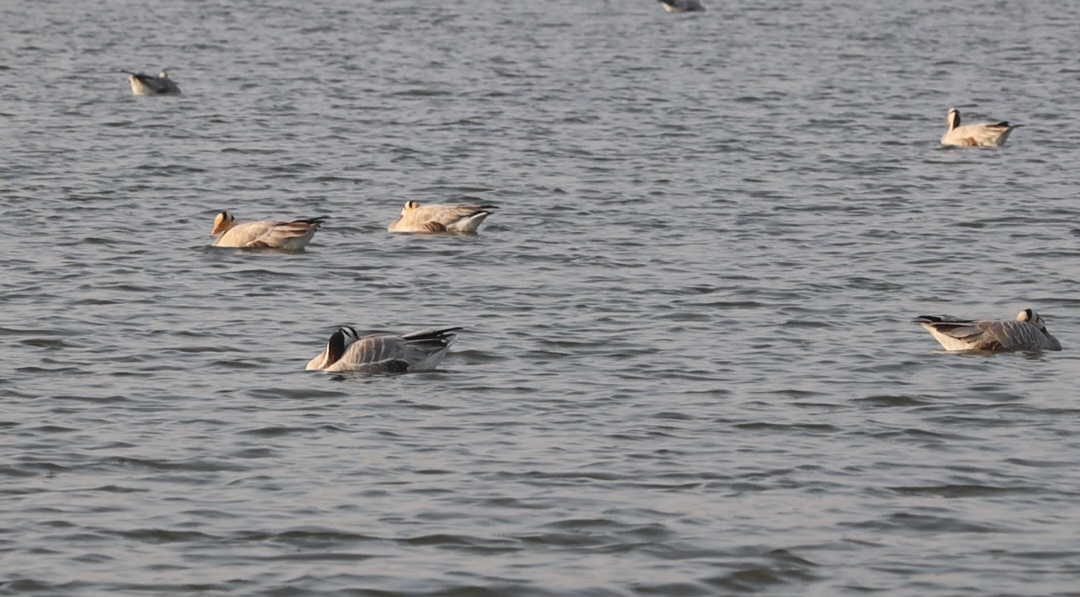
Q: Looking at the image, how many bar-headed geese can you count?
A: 7